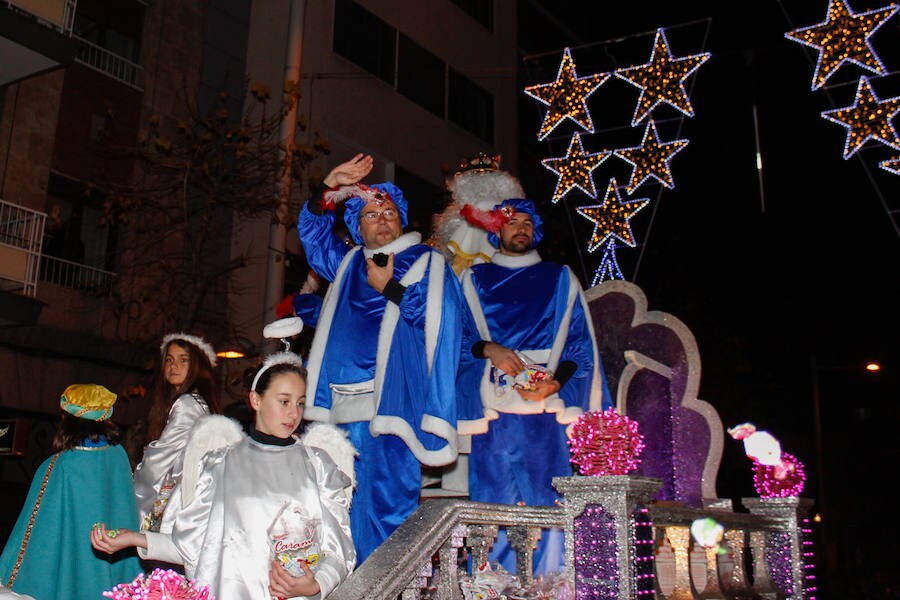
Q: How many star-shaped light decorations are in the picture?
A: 8